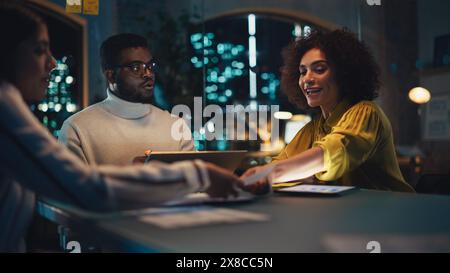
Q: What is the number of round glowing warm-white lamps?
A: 1